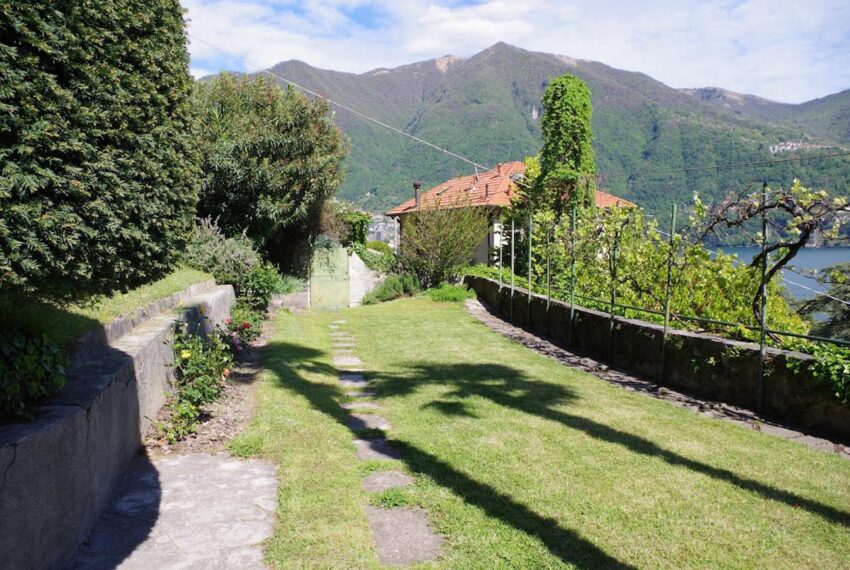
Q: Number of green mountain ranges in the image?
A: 1